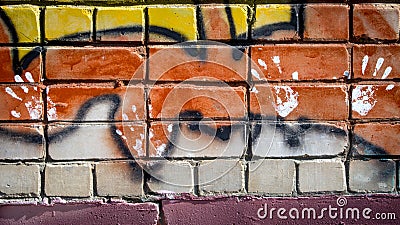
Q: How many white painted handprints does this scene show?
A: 4